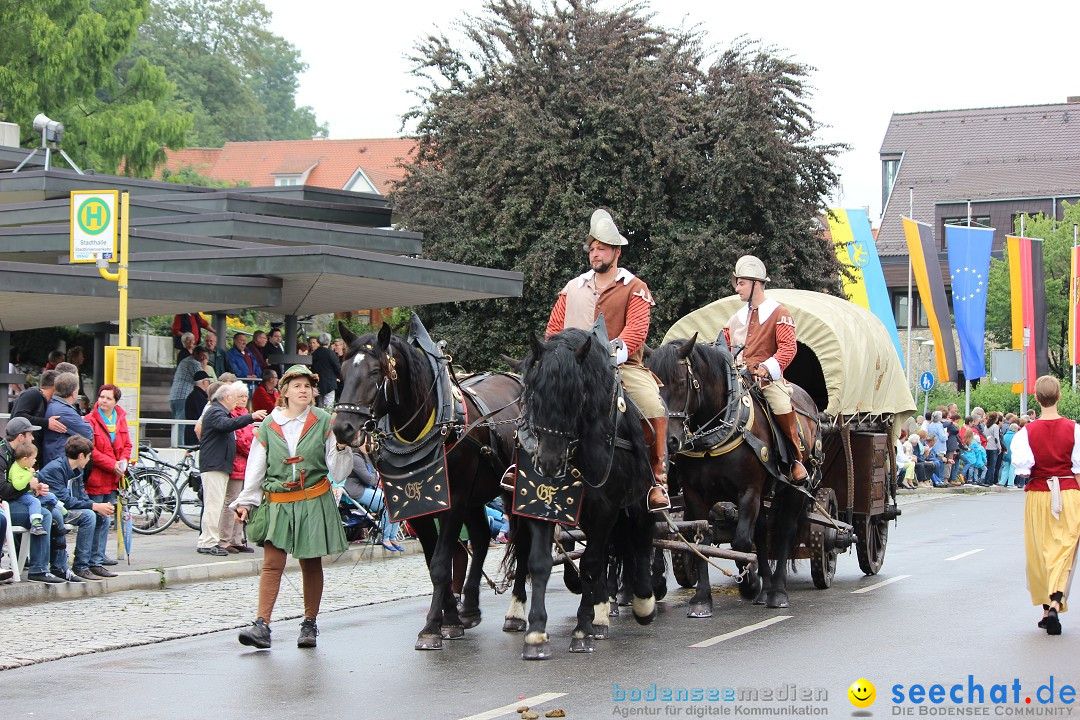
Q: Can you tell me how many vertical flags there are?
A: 5